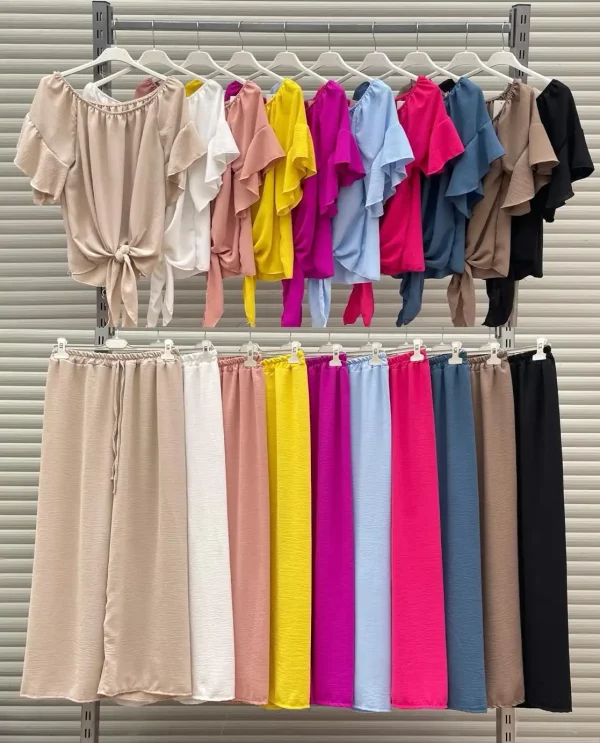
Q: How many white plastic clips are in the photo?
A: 11